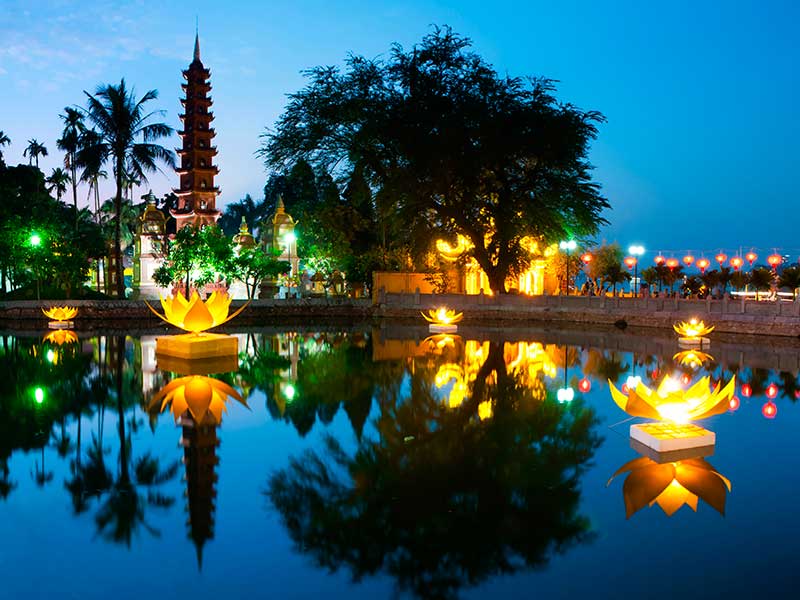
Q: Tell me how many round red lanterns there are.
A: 10